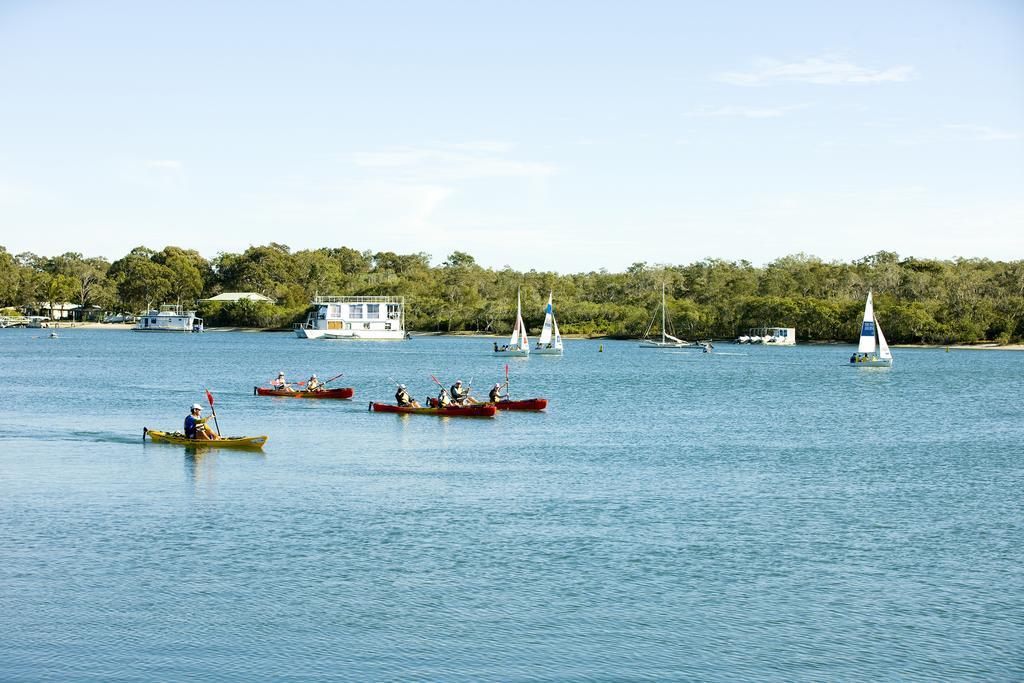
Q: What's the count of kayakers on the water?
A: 7